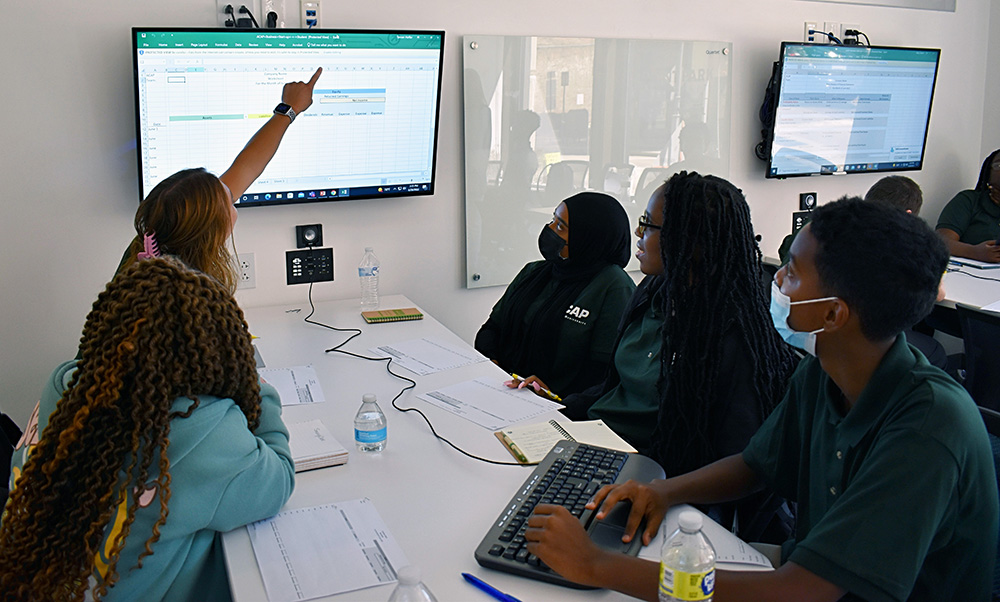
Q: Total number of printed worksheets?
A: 5